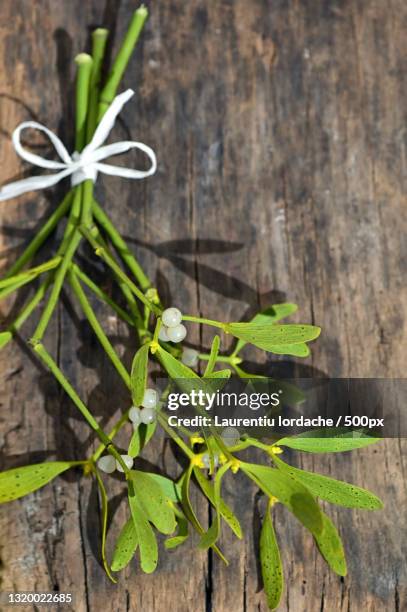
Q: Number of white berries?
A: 11